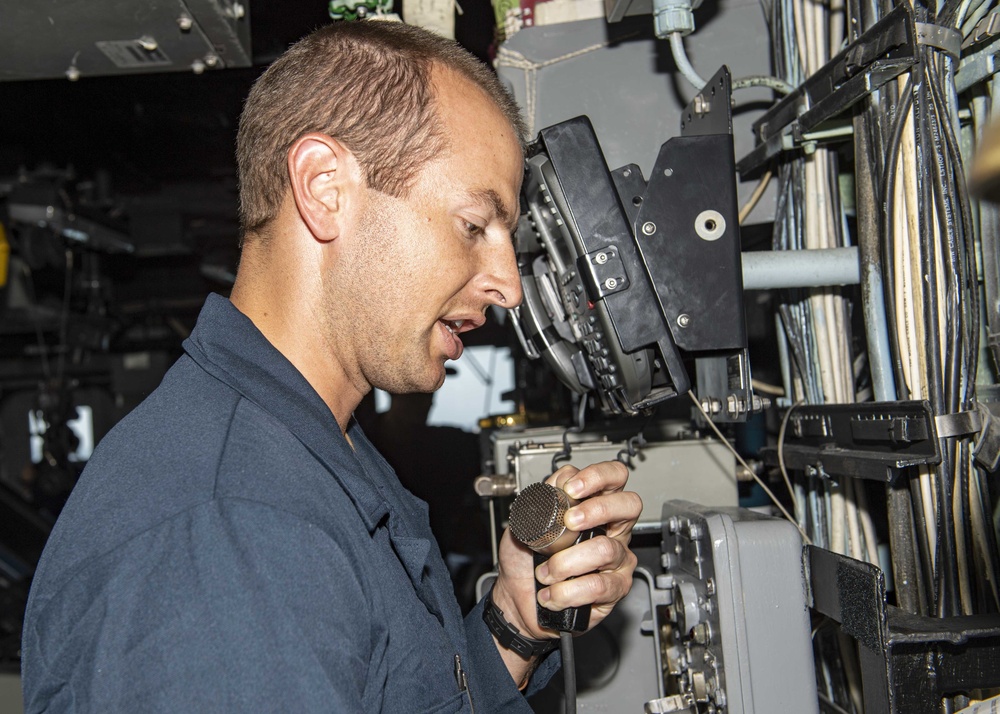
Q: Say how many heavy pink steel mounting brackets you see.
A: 0